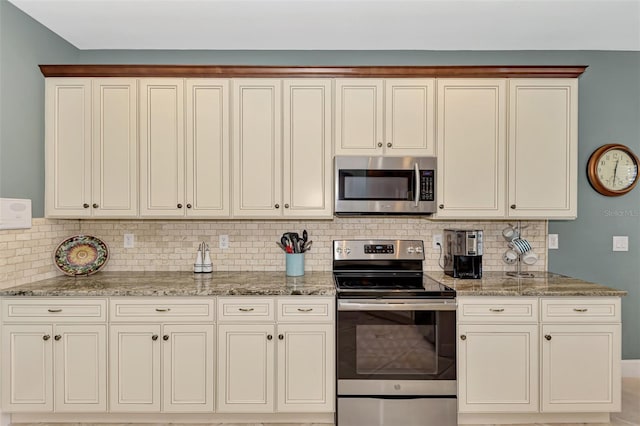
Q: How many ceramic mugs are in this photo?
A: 4